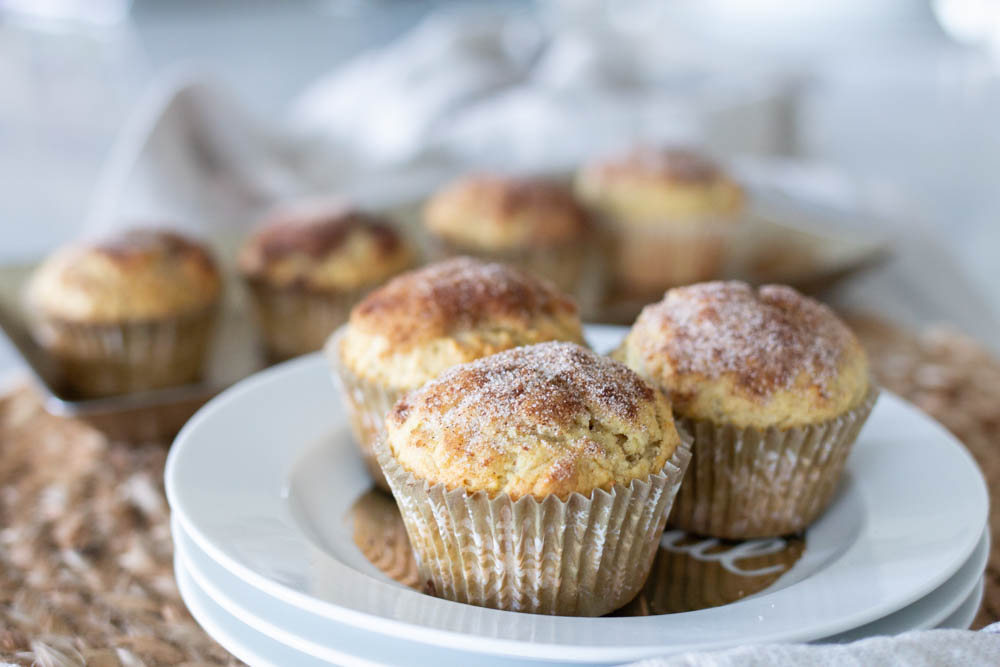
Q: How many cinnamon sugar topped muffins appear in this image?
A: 7